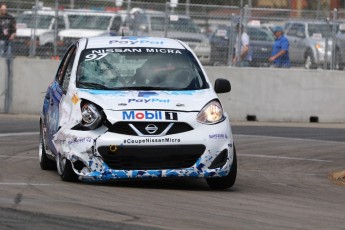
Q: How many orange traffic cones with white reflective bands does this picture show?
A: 0